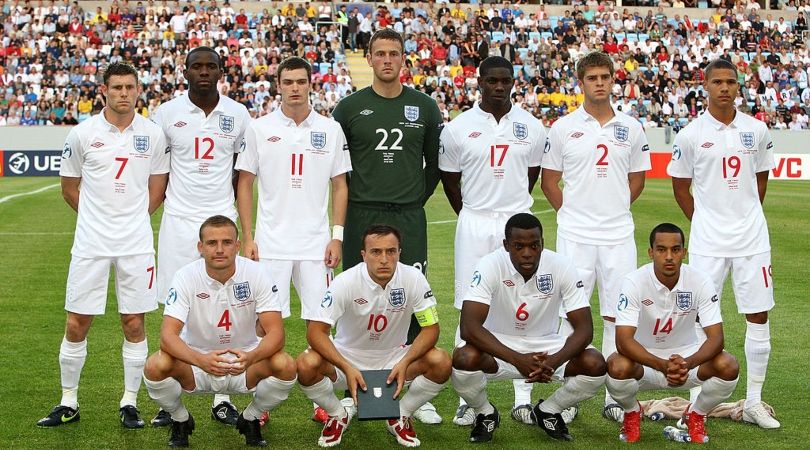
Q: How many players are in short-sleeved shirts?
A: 10